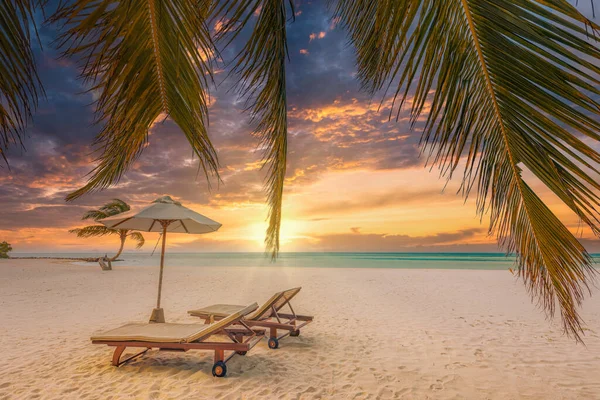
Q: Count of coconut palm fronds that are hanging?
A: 4